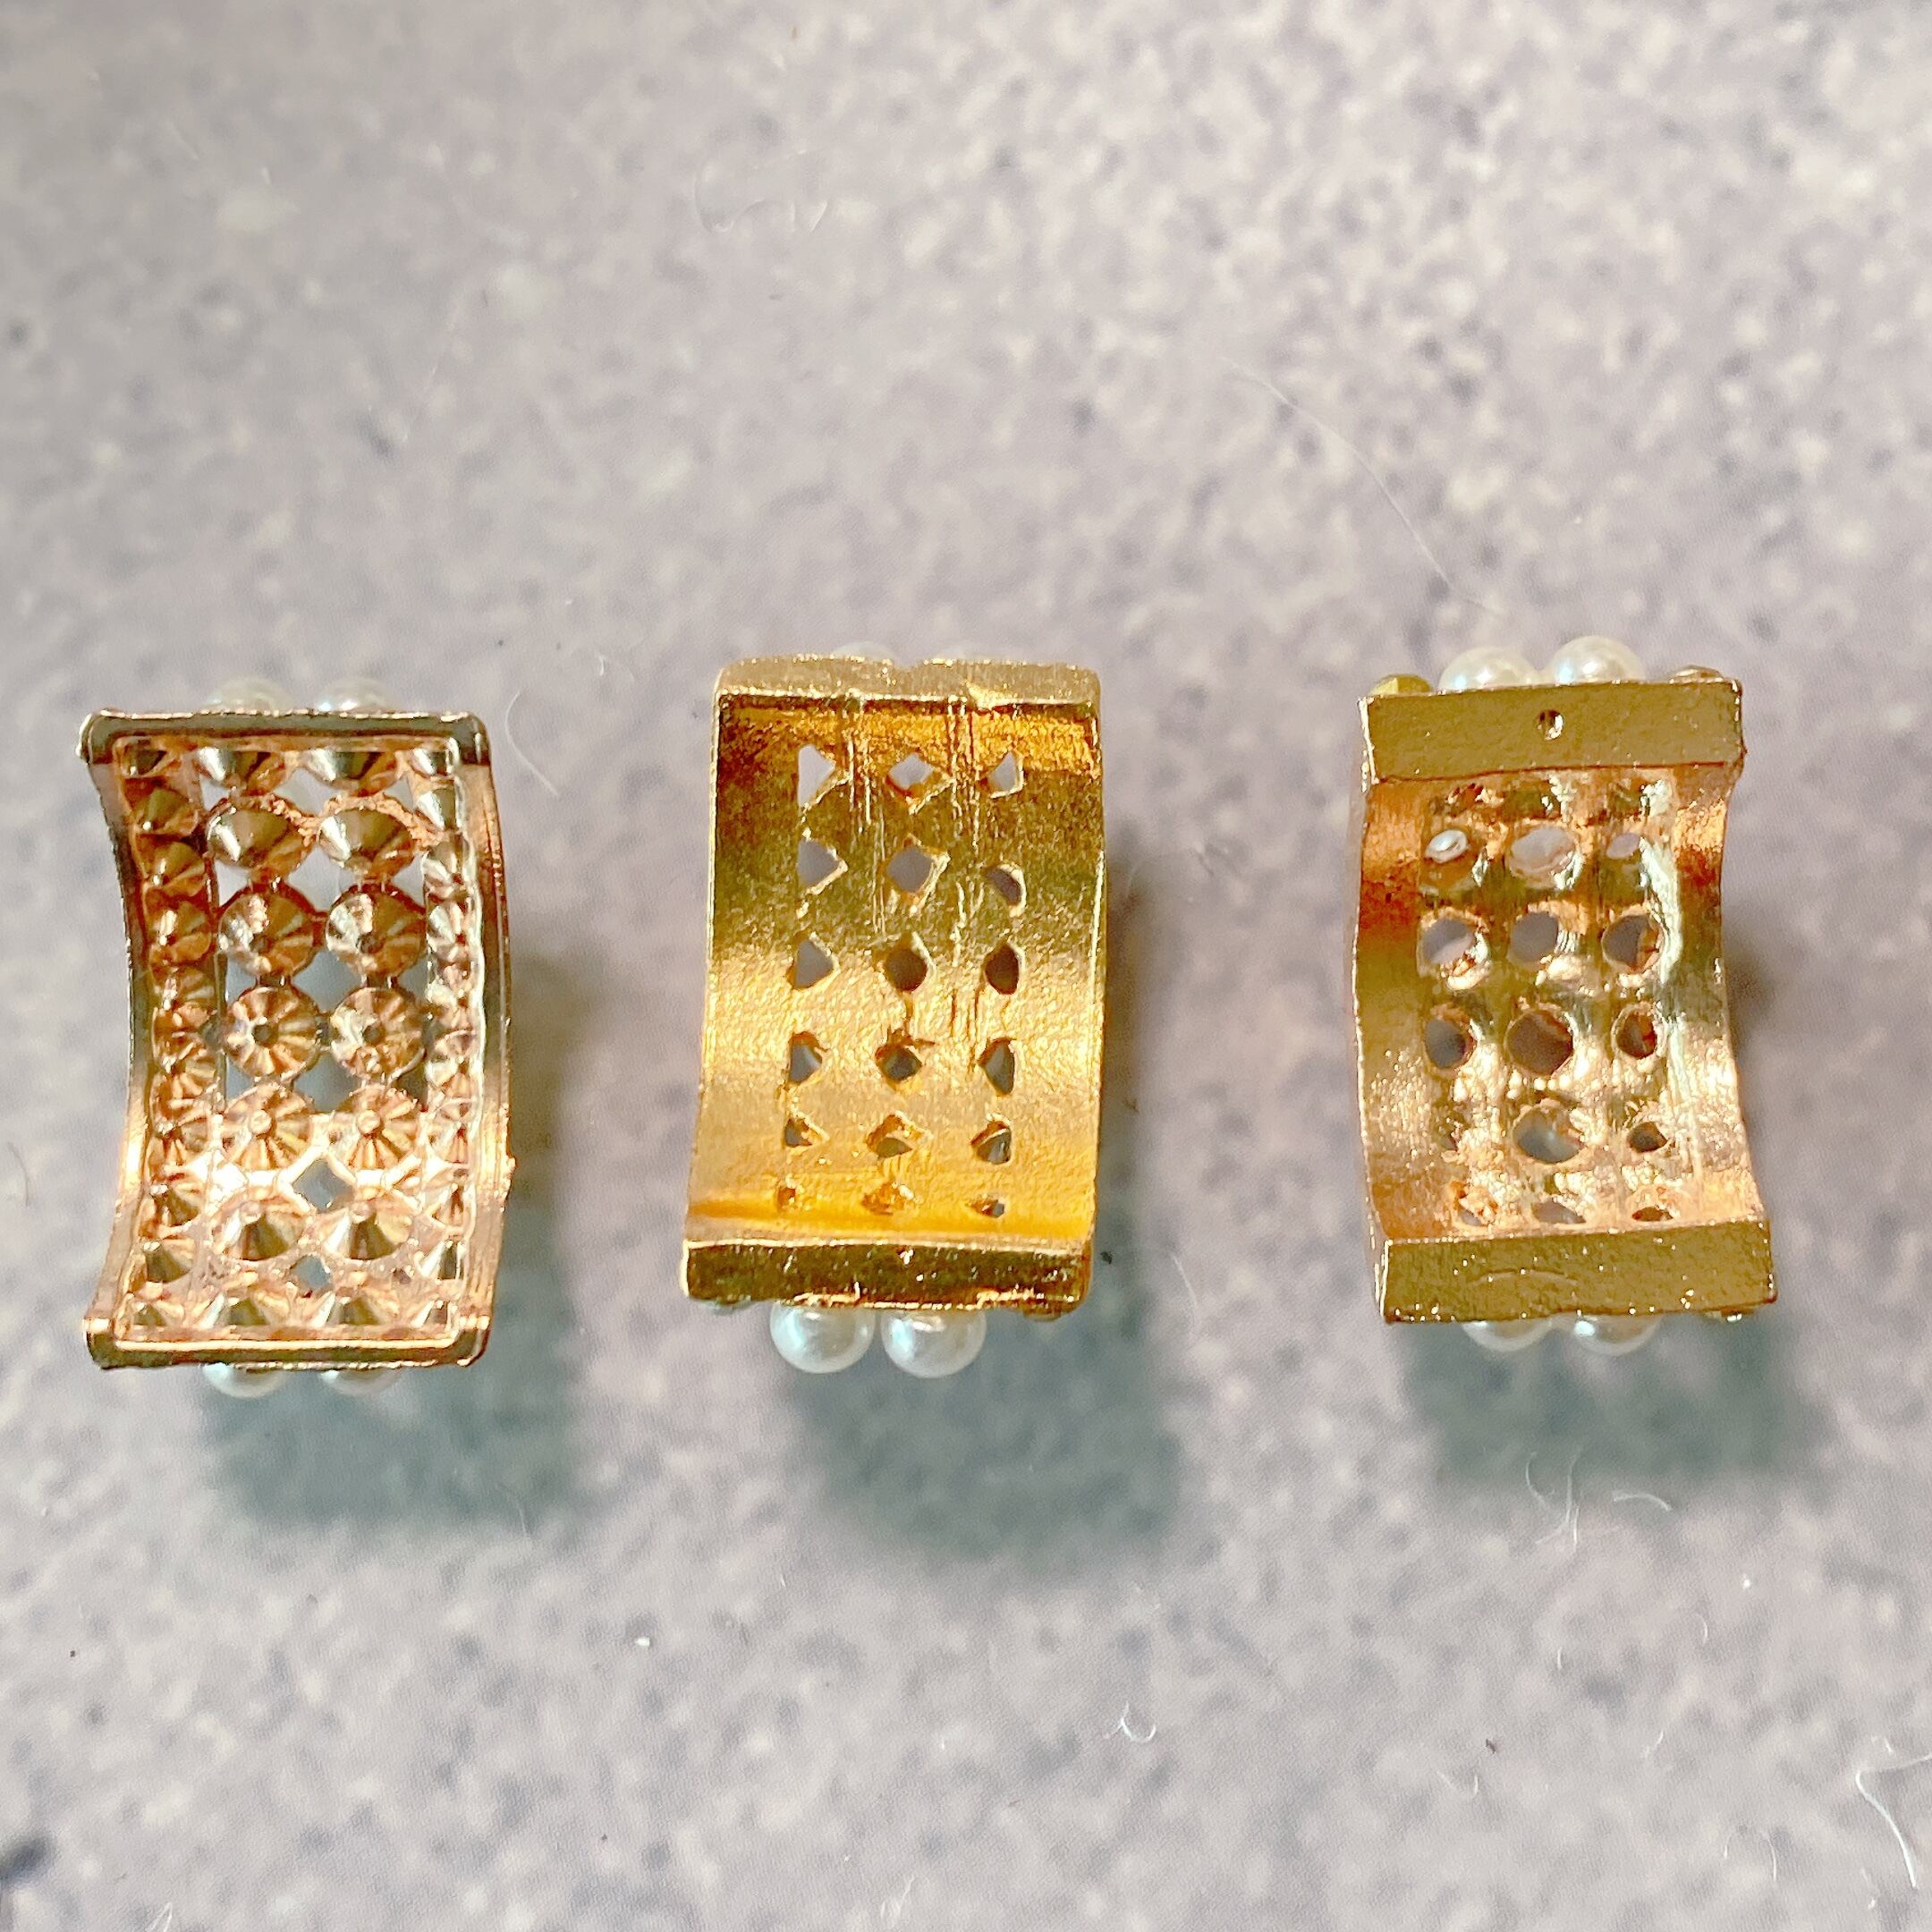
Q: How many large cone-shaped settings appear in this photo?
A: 14